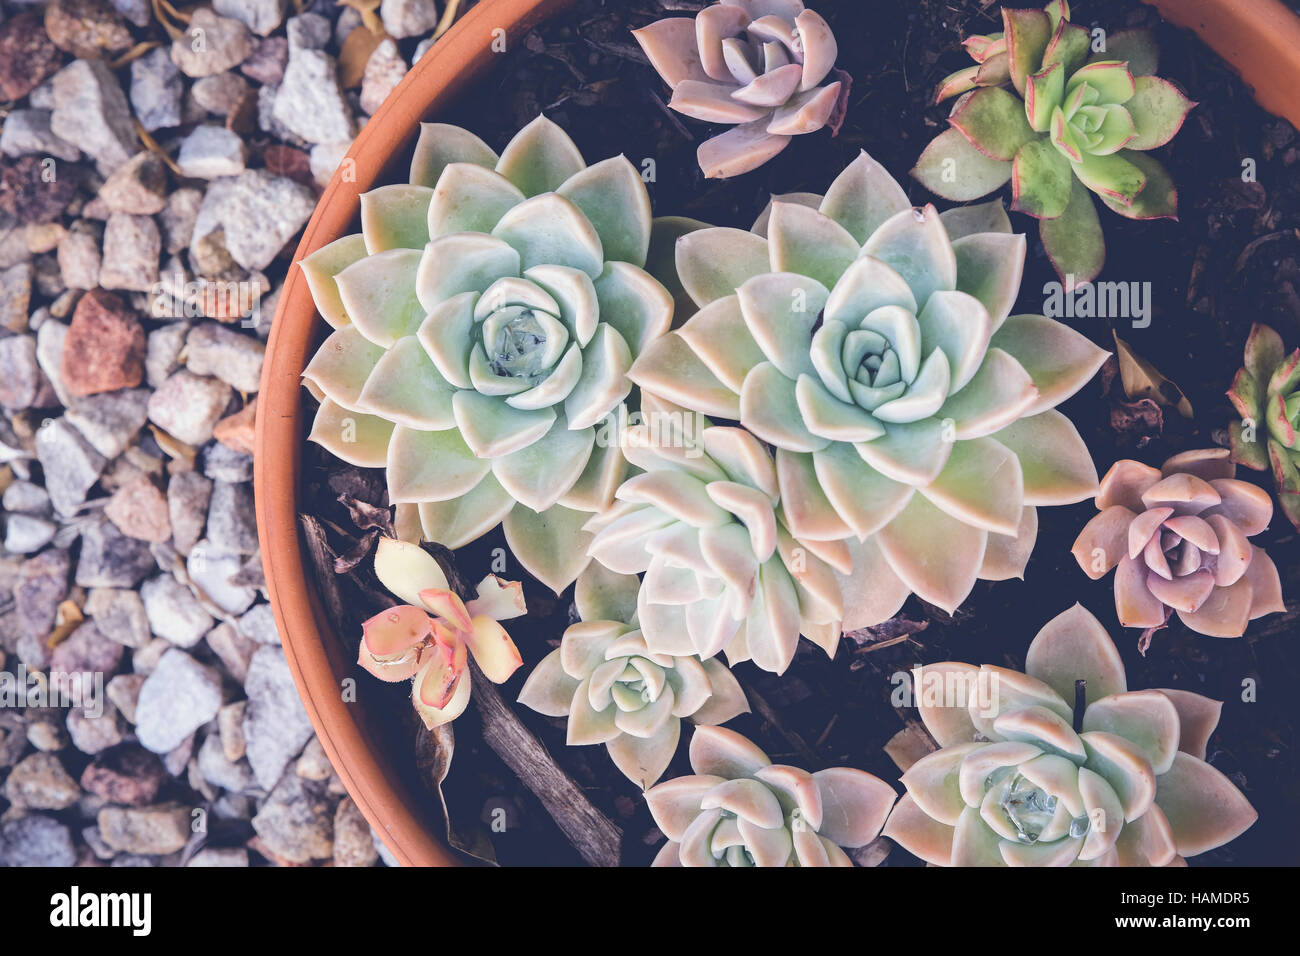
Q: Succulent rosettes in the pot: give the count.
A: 11